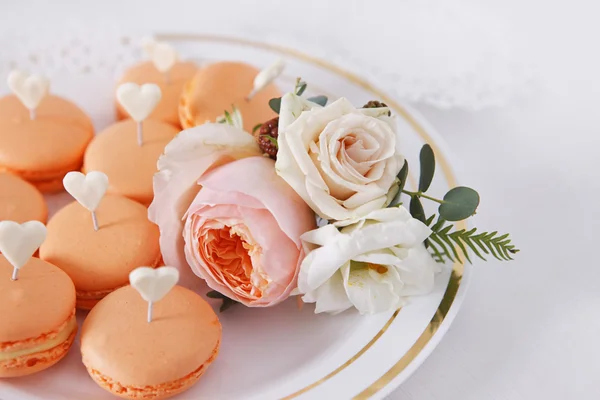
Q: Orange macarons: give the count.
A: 8